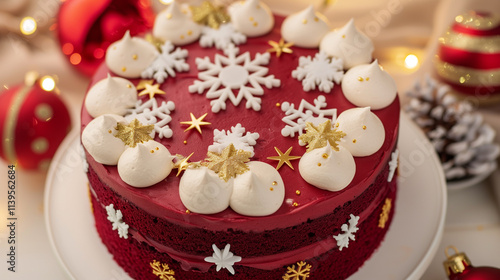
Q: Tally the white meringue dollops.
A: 13